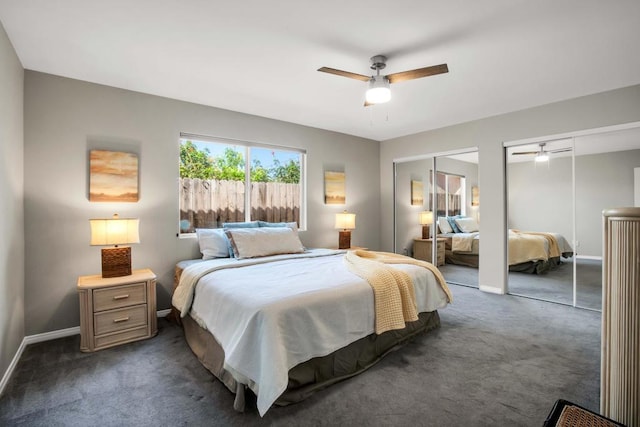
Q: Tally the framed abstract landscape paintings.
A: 2